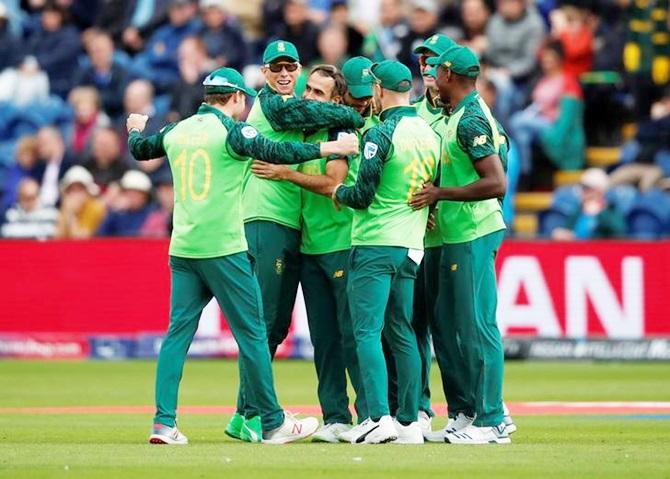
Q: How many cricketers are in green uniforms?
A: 7